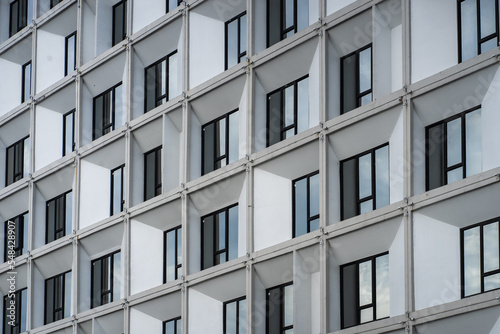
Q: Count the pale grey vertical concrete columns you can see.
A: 7